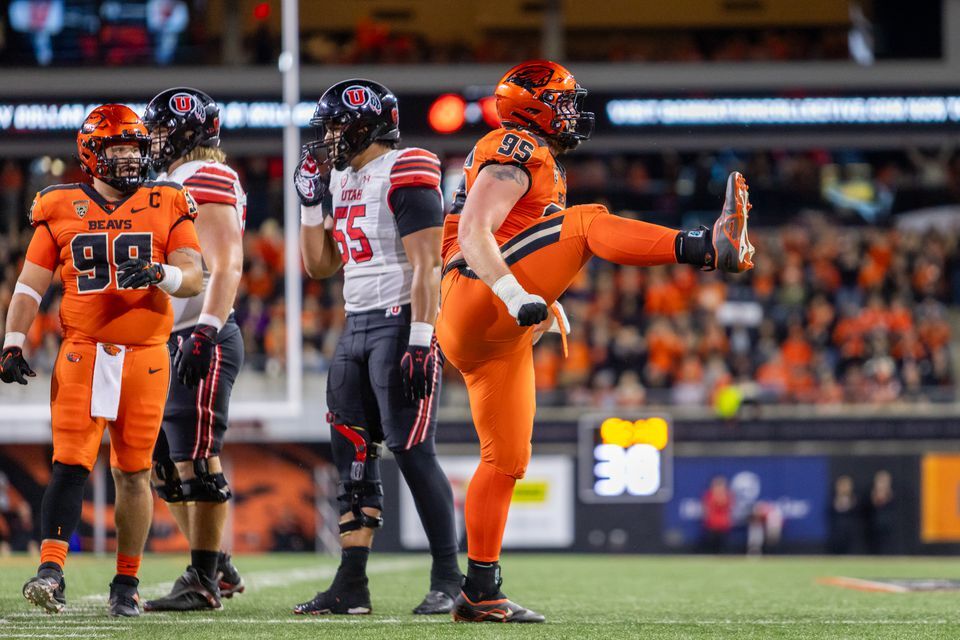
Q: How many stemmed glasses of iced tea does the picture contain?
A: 0